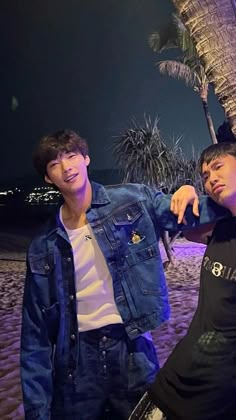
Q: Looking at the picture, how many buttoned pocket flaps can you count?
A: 2